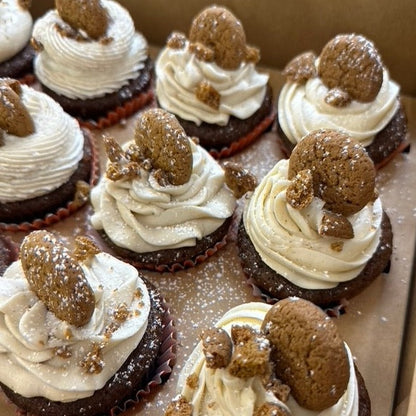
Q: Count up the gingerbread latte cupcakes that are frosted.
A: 9